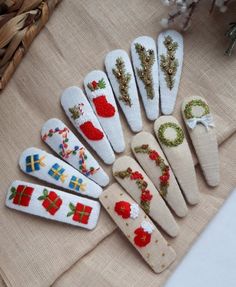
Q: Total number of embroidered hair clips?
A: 13